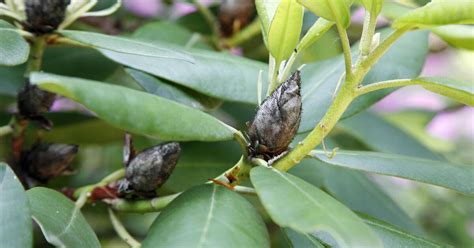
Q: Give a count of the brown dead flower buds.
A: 6